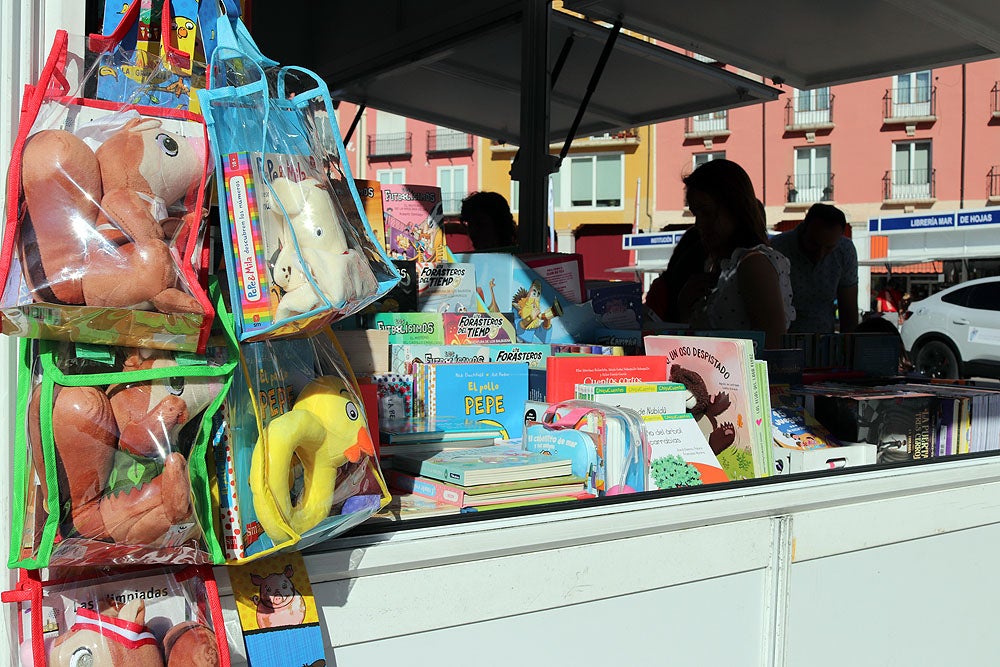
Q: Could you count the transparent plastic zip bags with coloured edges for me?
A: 5